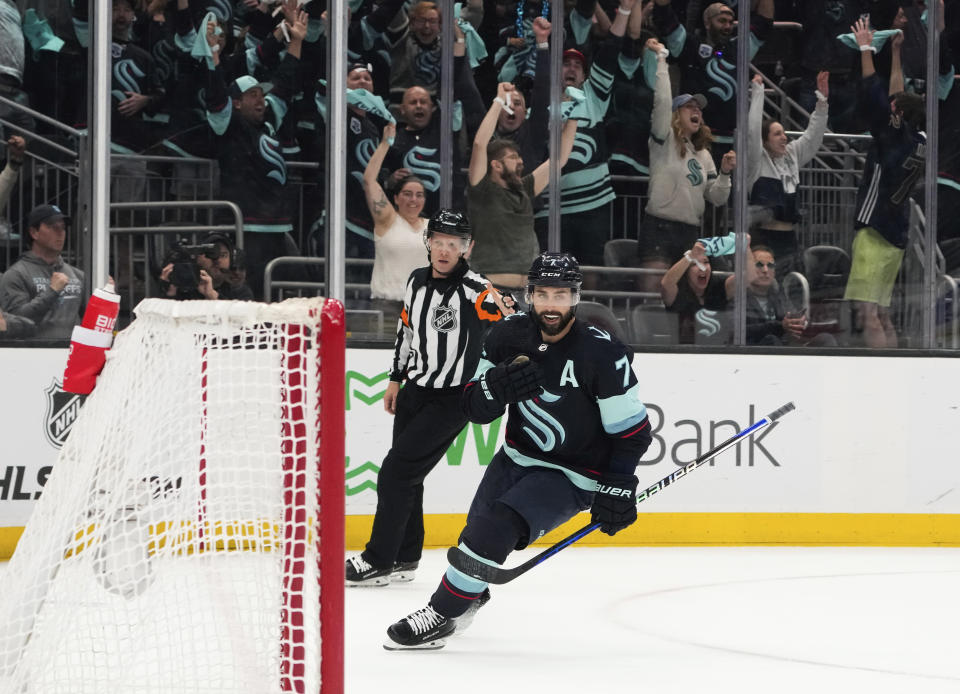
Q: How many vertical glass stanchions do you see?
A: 6